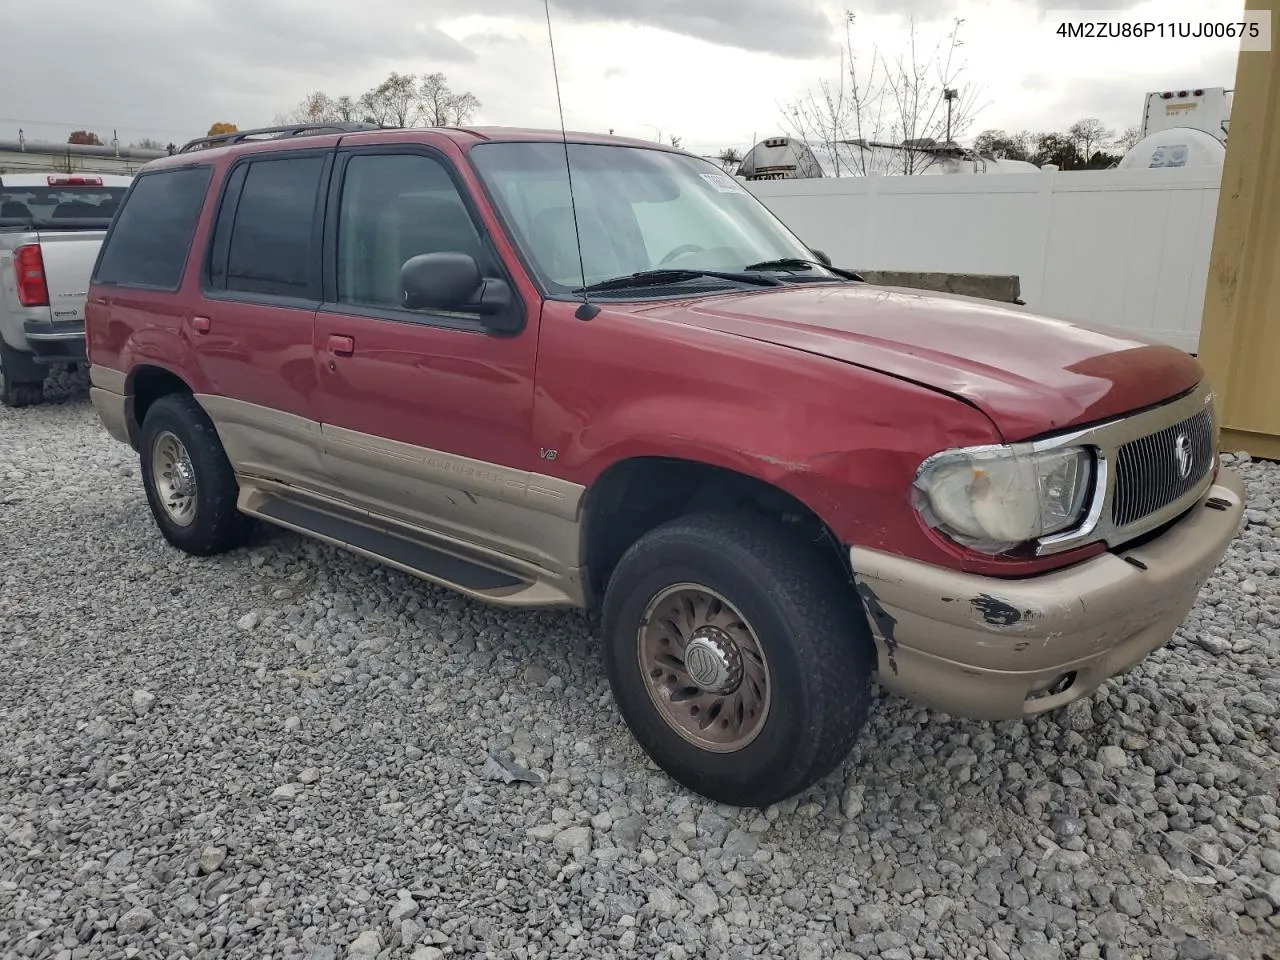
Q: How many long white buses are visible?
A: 0